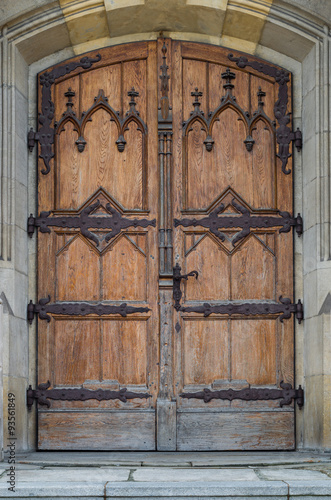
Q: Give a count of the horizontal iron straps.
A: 6